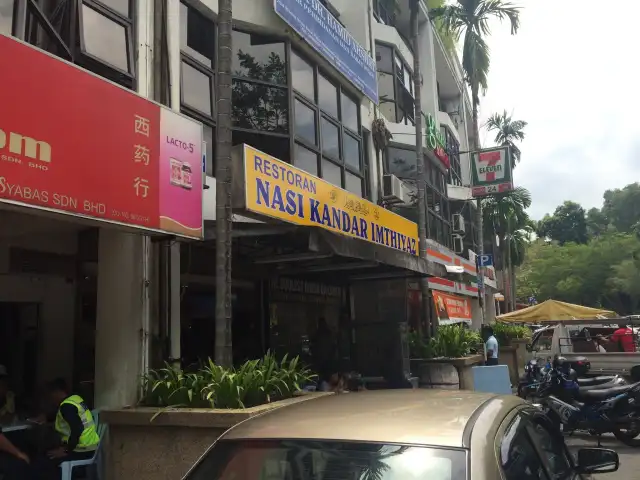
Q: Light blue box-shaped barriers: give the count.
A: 1